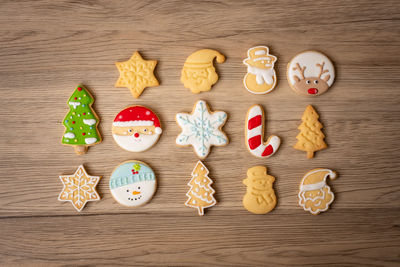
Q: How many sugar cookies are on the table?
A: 14